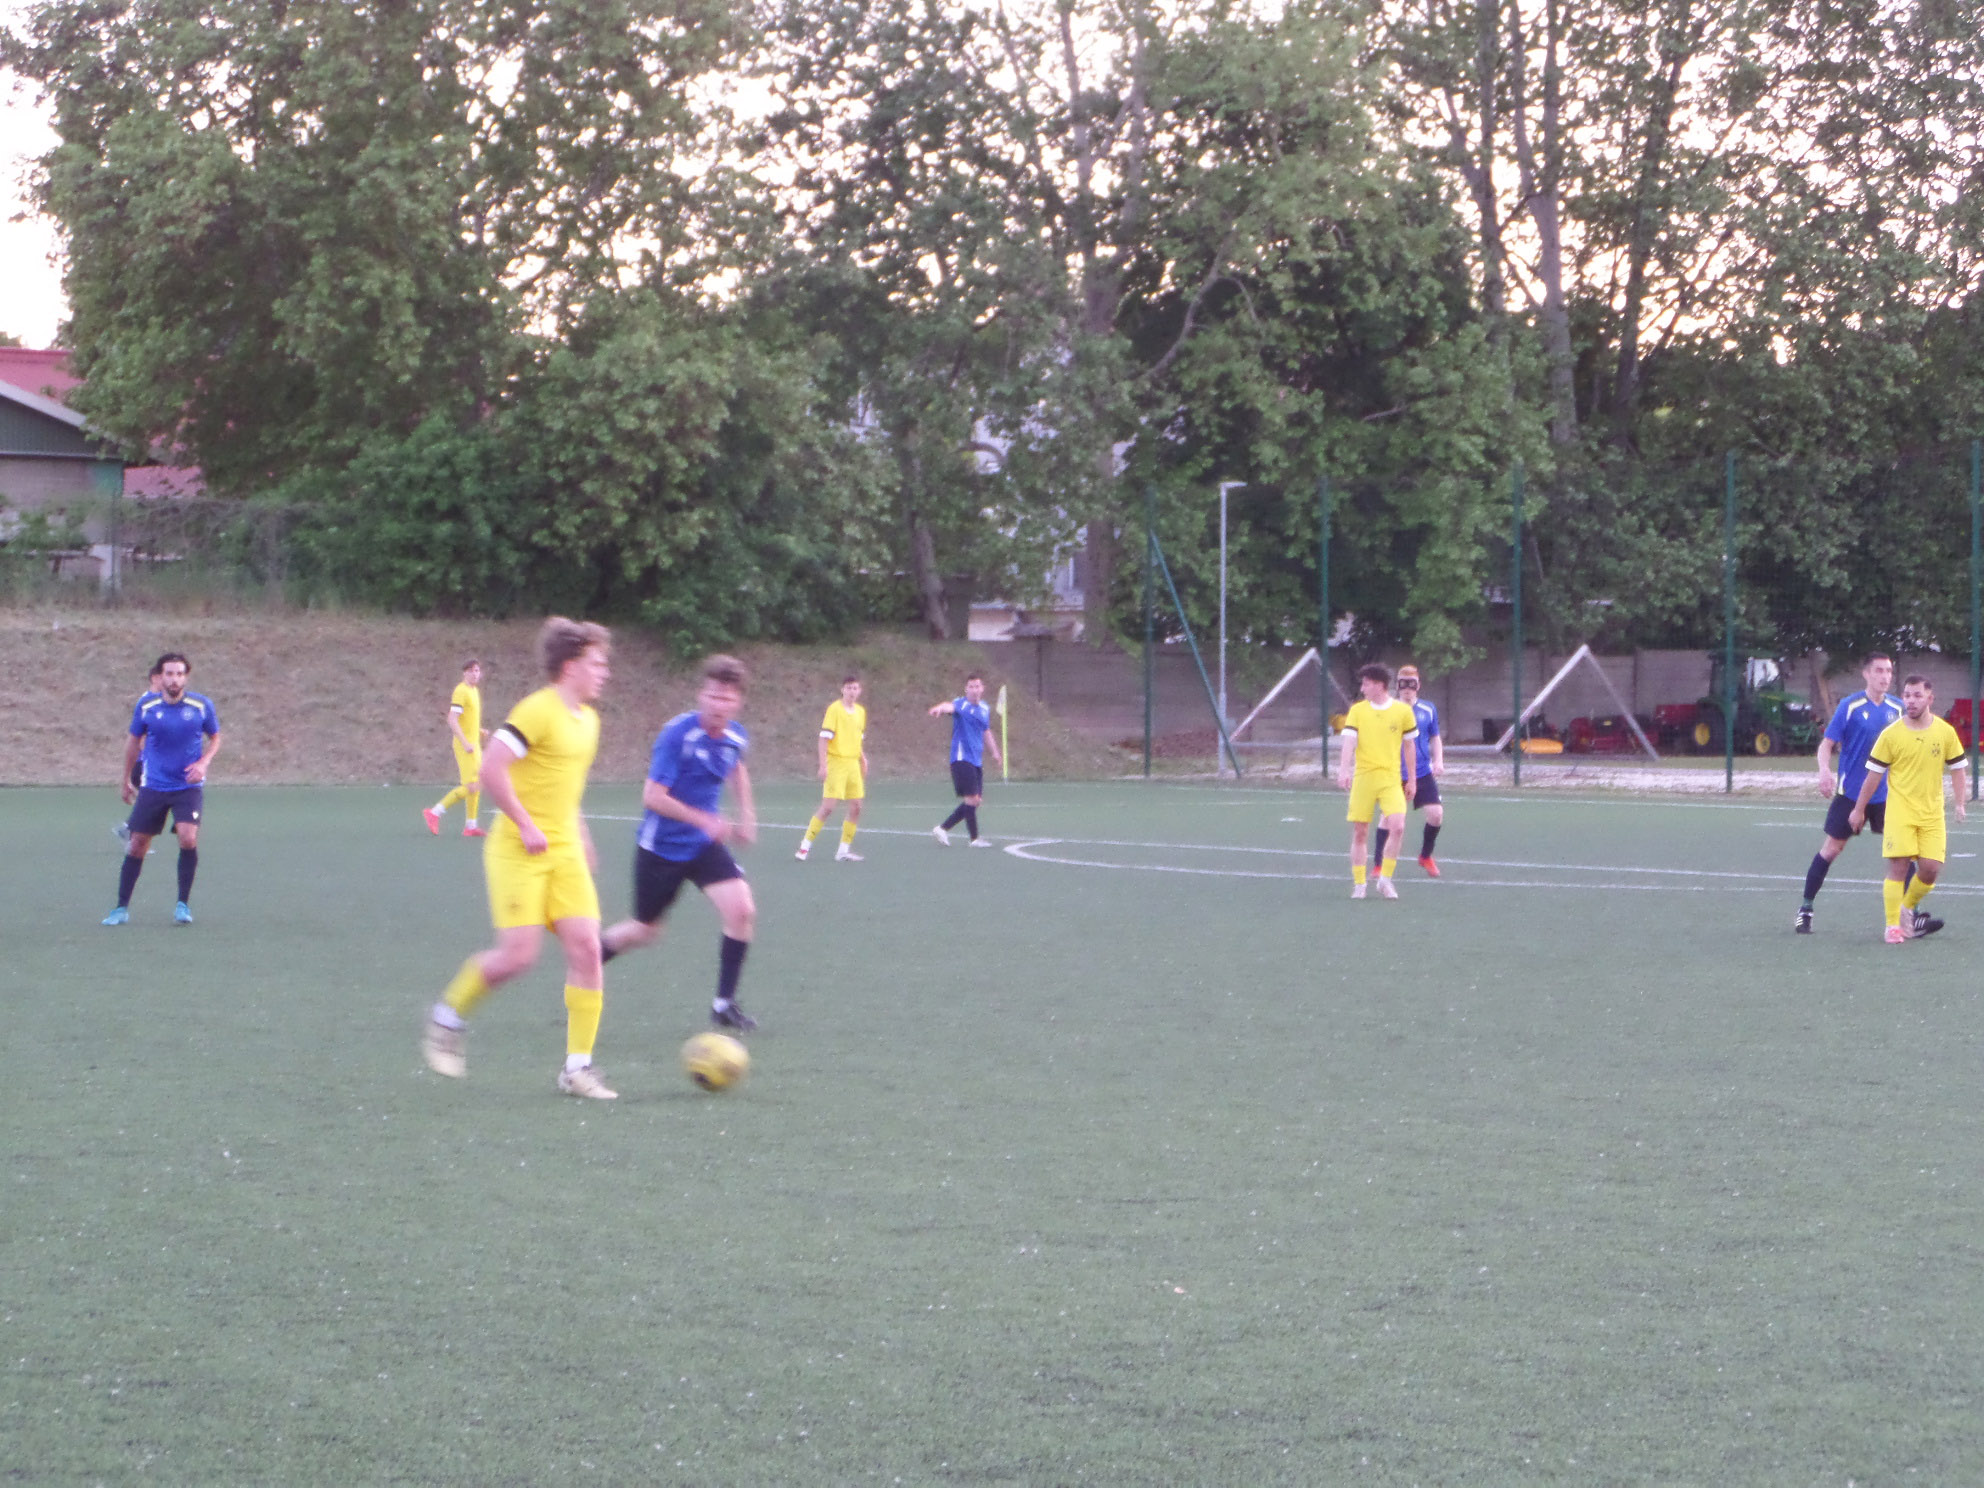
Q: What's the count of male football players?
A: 11